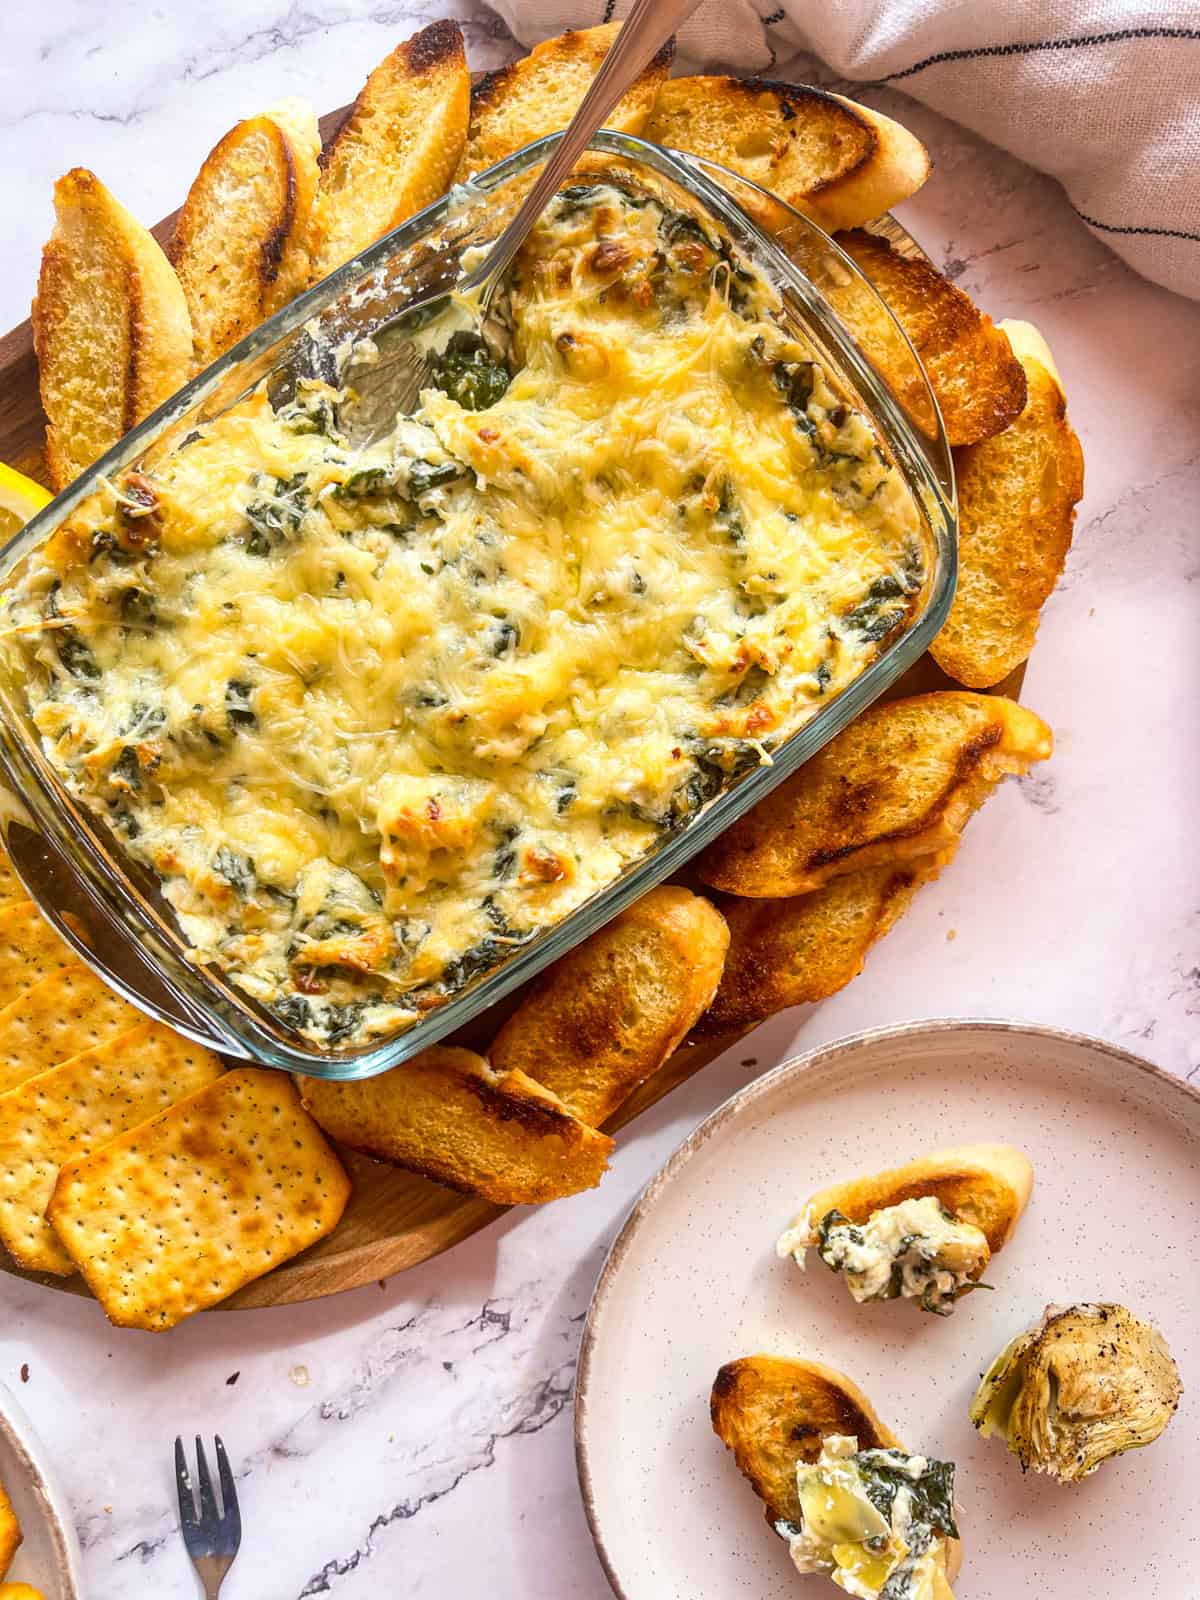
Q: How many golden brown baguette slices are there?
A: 13